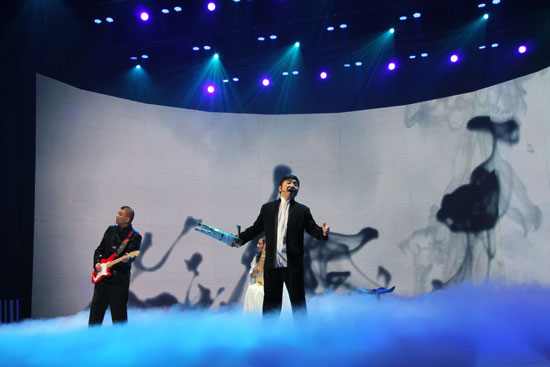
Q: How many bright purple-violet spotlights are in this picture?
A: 8